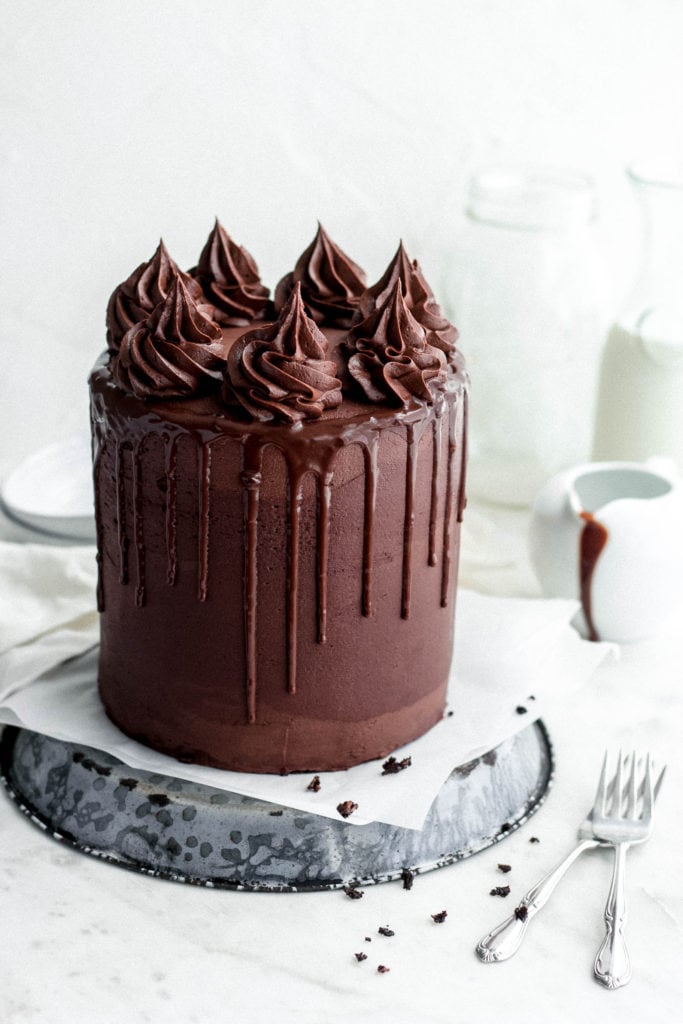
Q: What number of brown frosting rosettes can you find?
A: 7